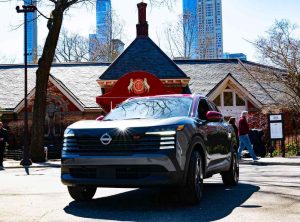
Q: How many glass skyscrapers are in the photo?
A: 3